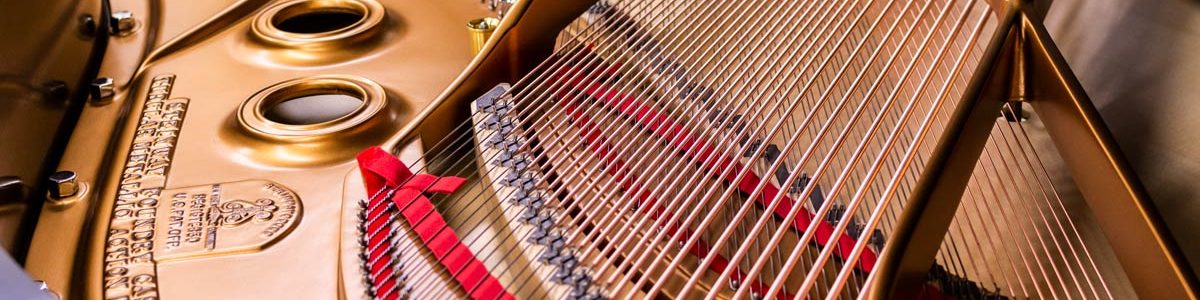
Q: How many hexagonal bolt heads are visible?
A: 3